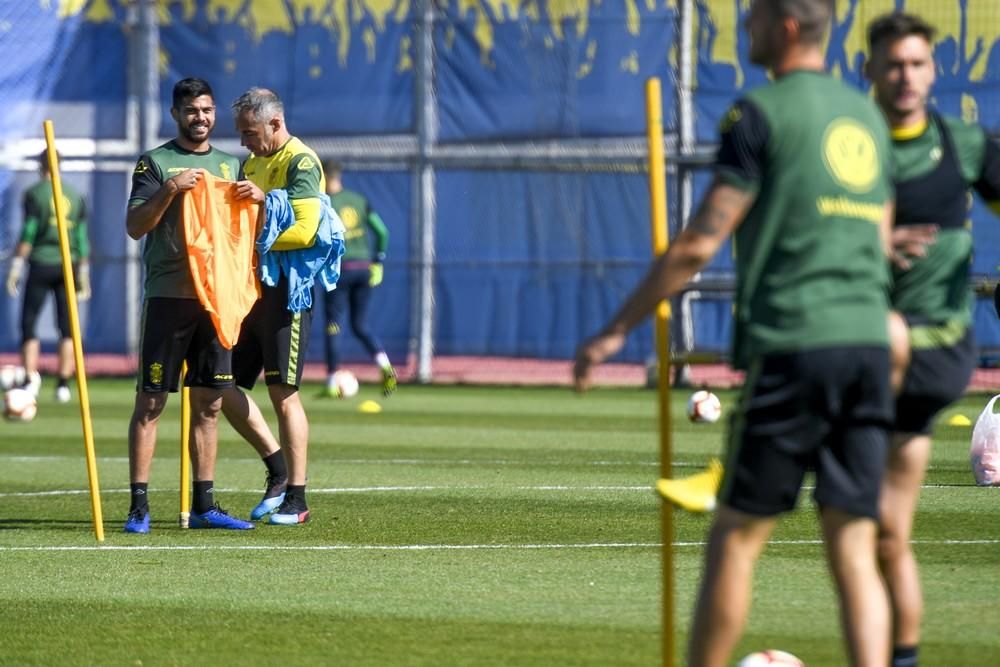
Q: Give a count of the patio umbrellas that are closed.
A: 0